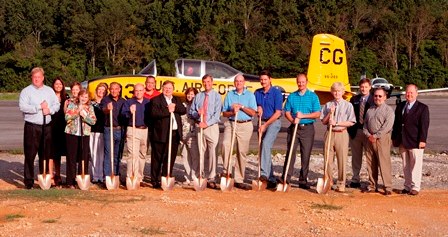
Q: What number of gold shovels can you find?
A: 10